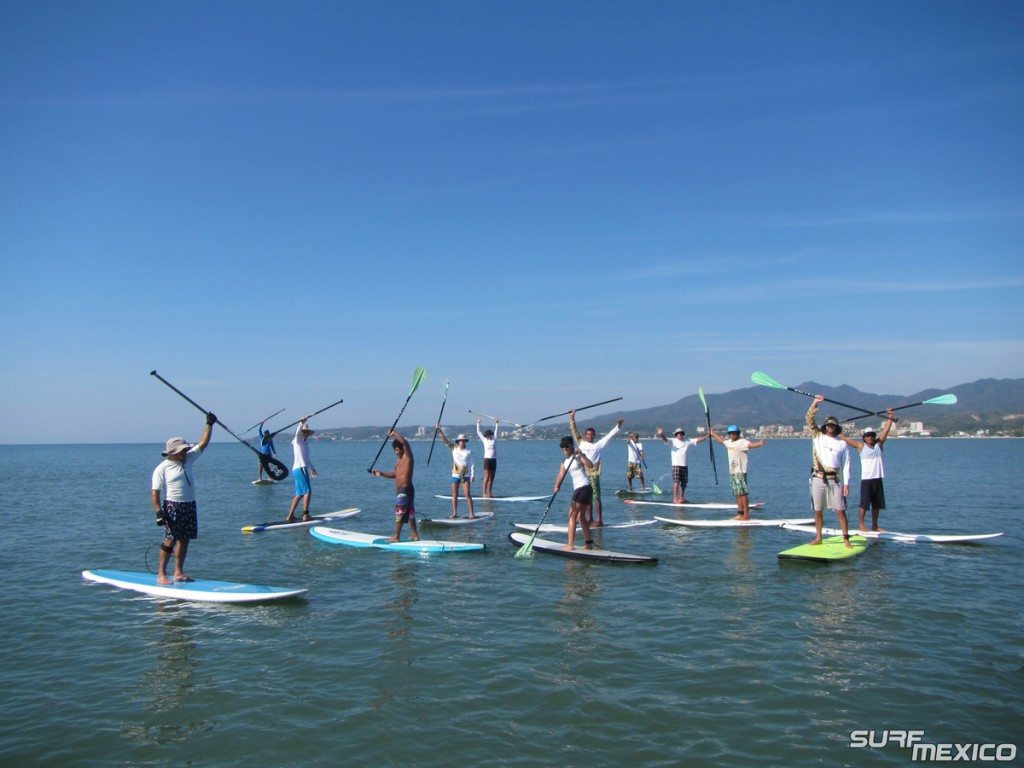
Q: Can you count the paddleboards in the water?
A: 13